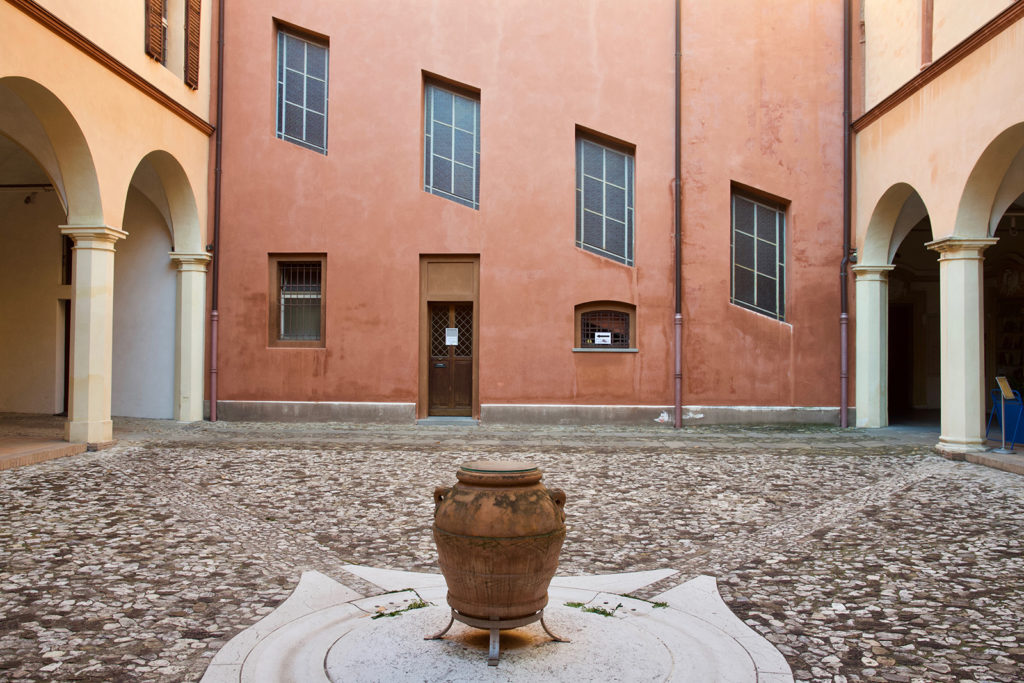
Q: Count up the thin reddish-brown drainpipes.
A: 3